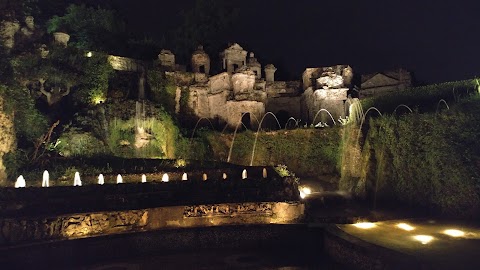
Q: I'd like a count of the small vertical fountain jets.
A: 12